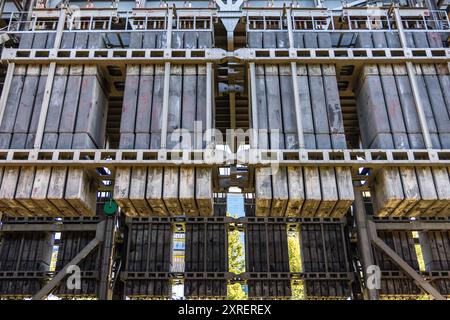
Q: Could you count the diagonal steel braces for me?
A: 2